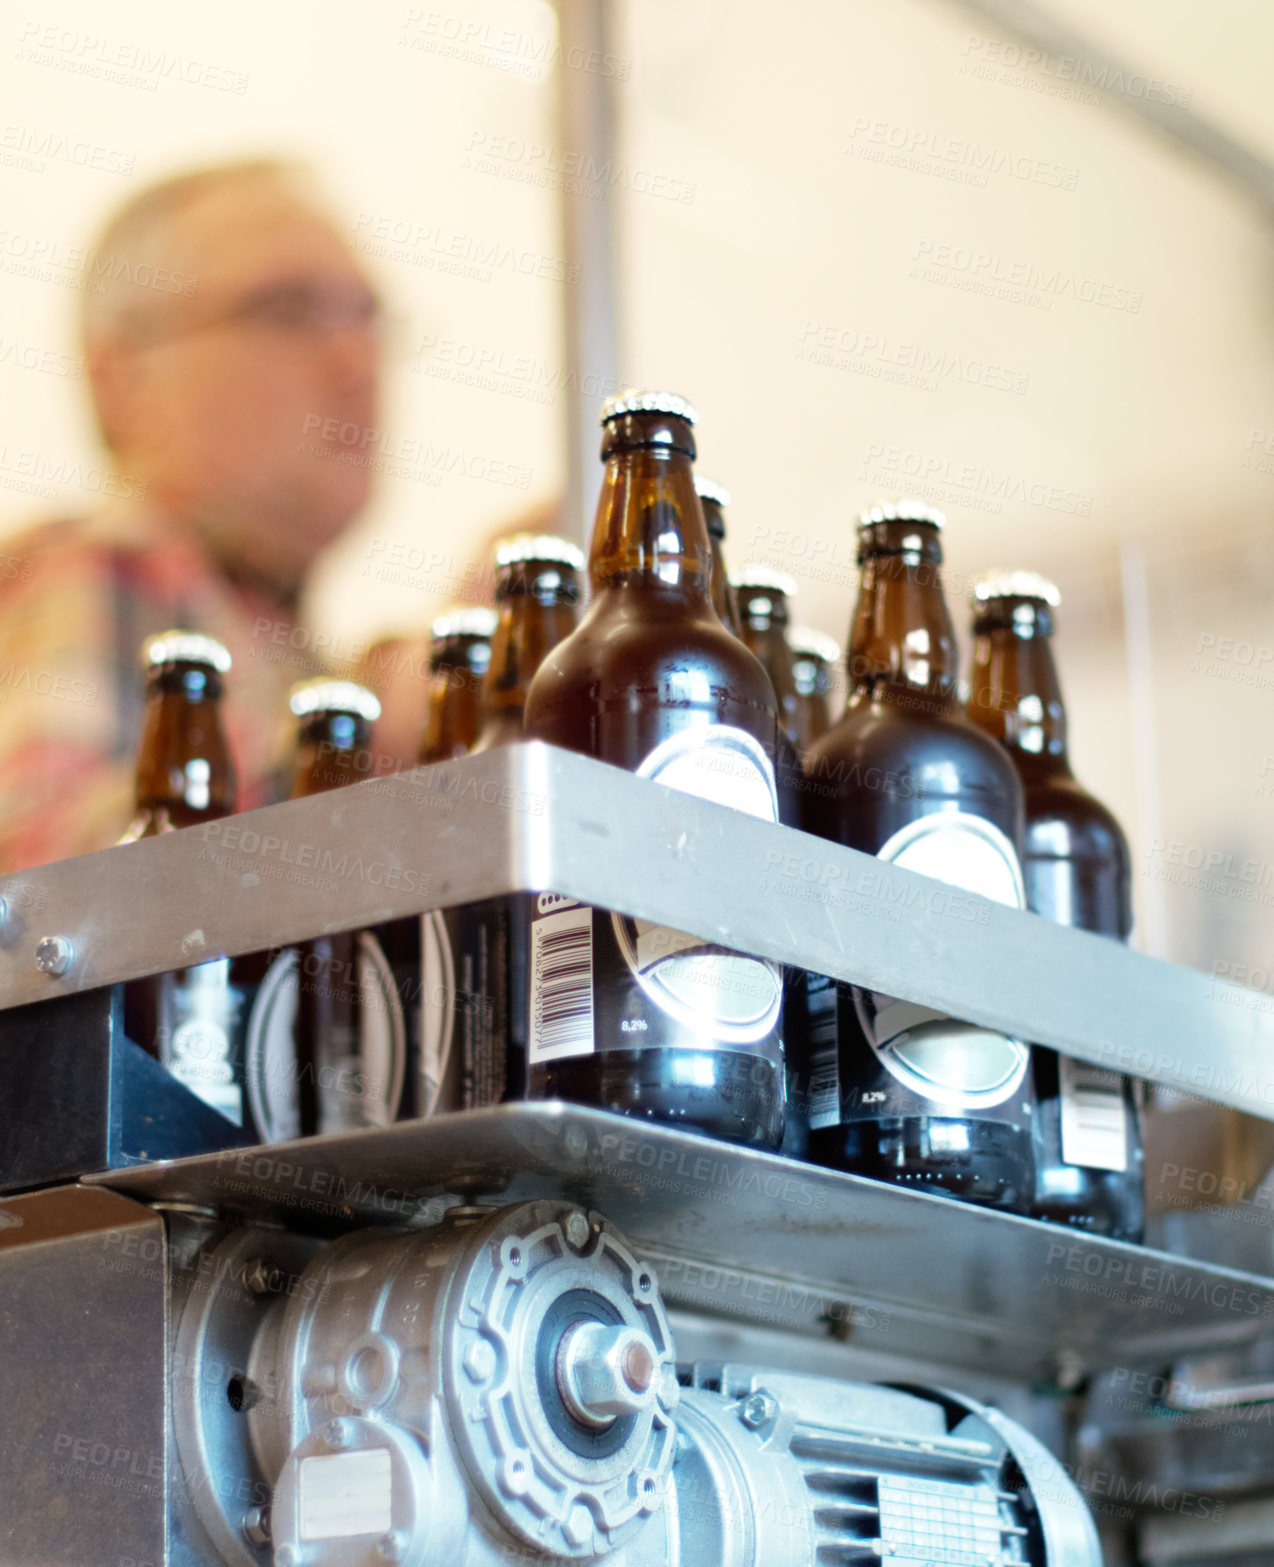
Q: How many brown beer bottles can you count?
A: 10